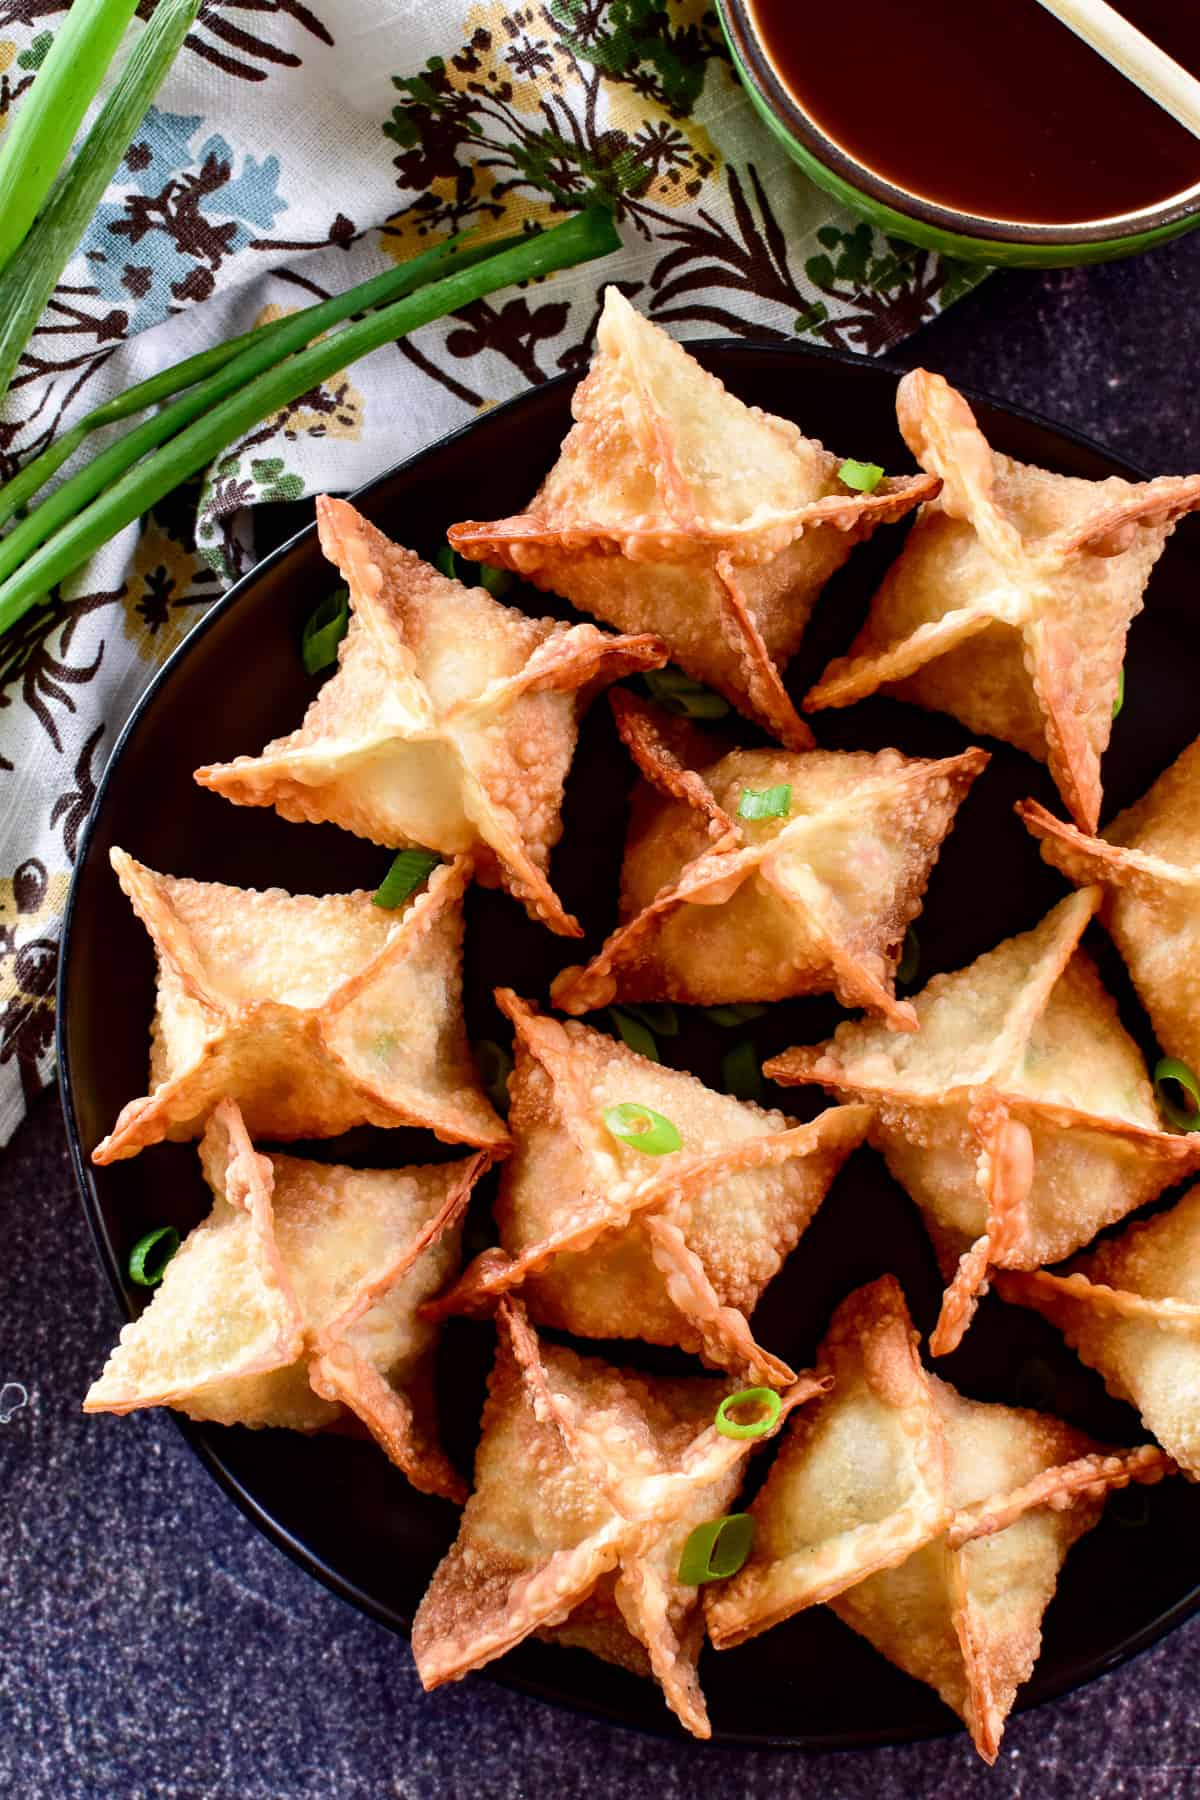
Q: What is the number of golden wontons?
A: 12